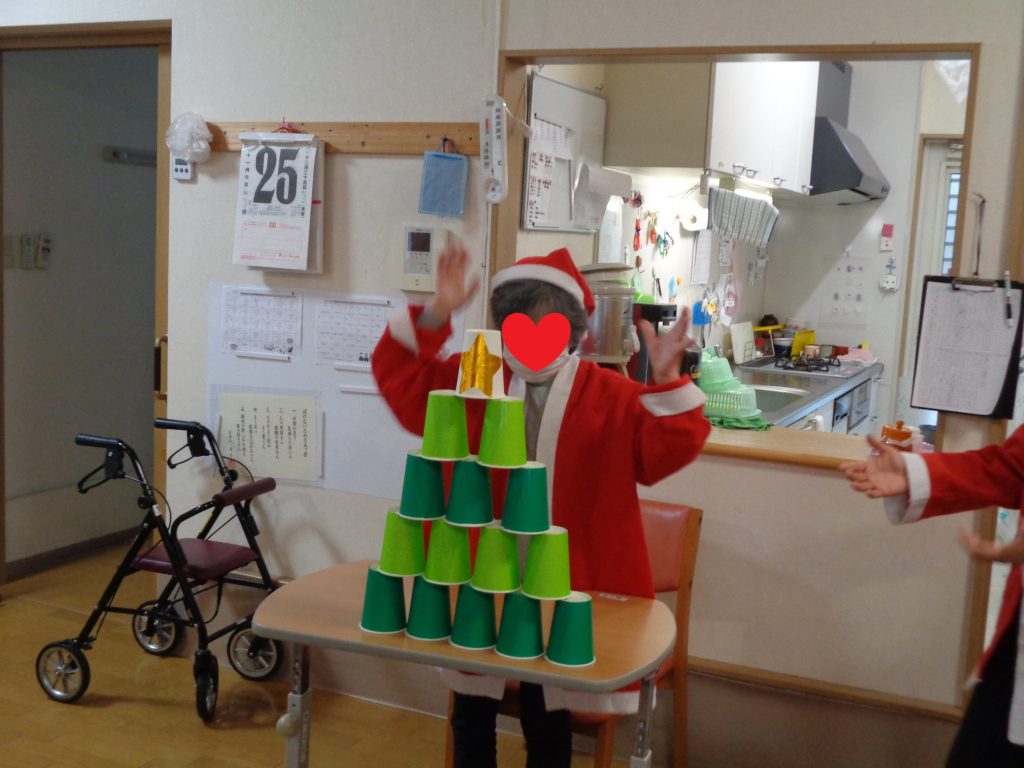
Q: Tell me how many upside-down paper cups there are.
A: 15